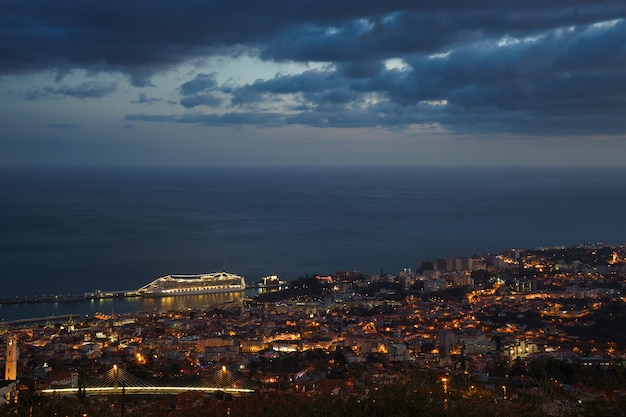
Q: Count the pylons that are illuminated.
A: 2